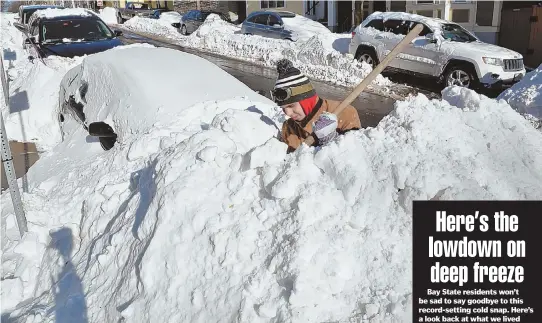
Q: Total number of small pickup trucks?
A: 1